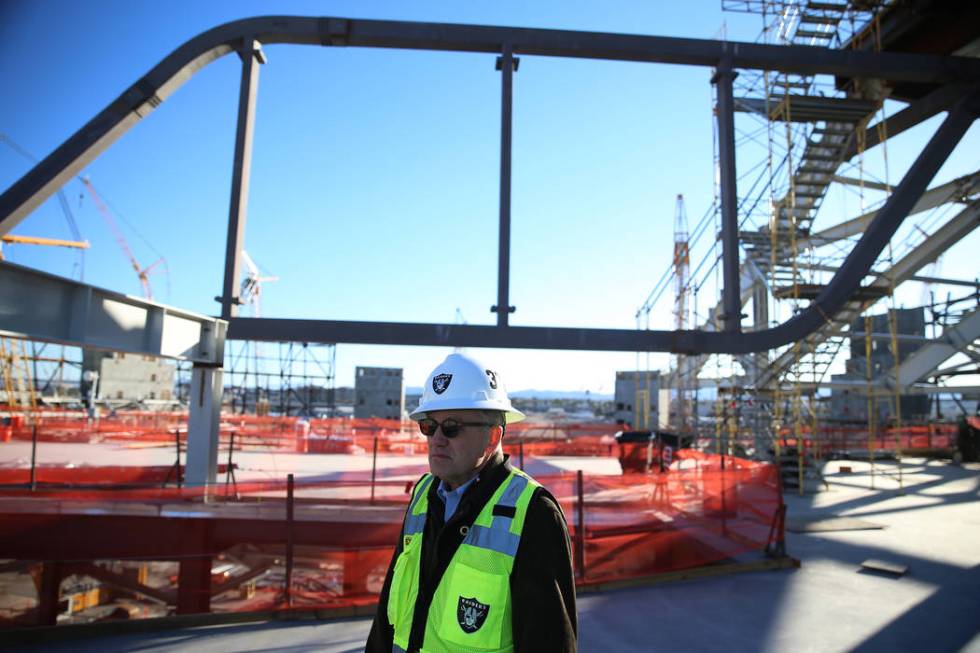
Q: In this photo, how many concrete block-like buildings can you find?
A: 4